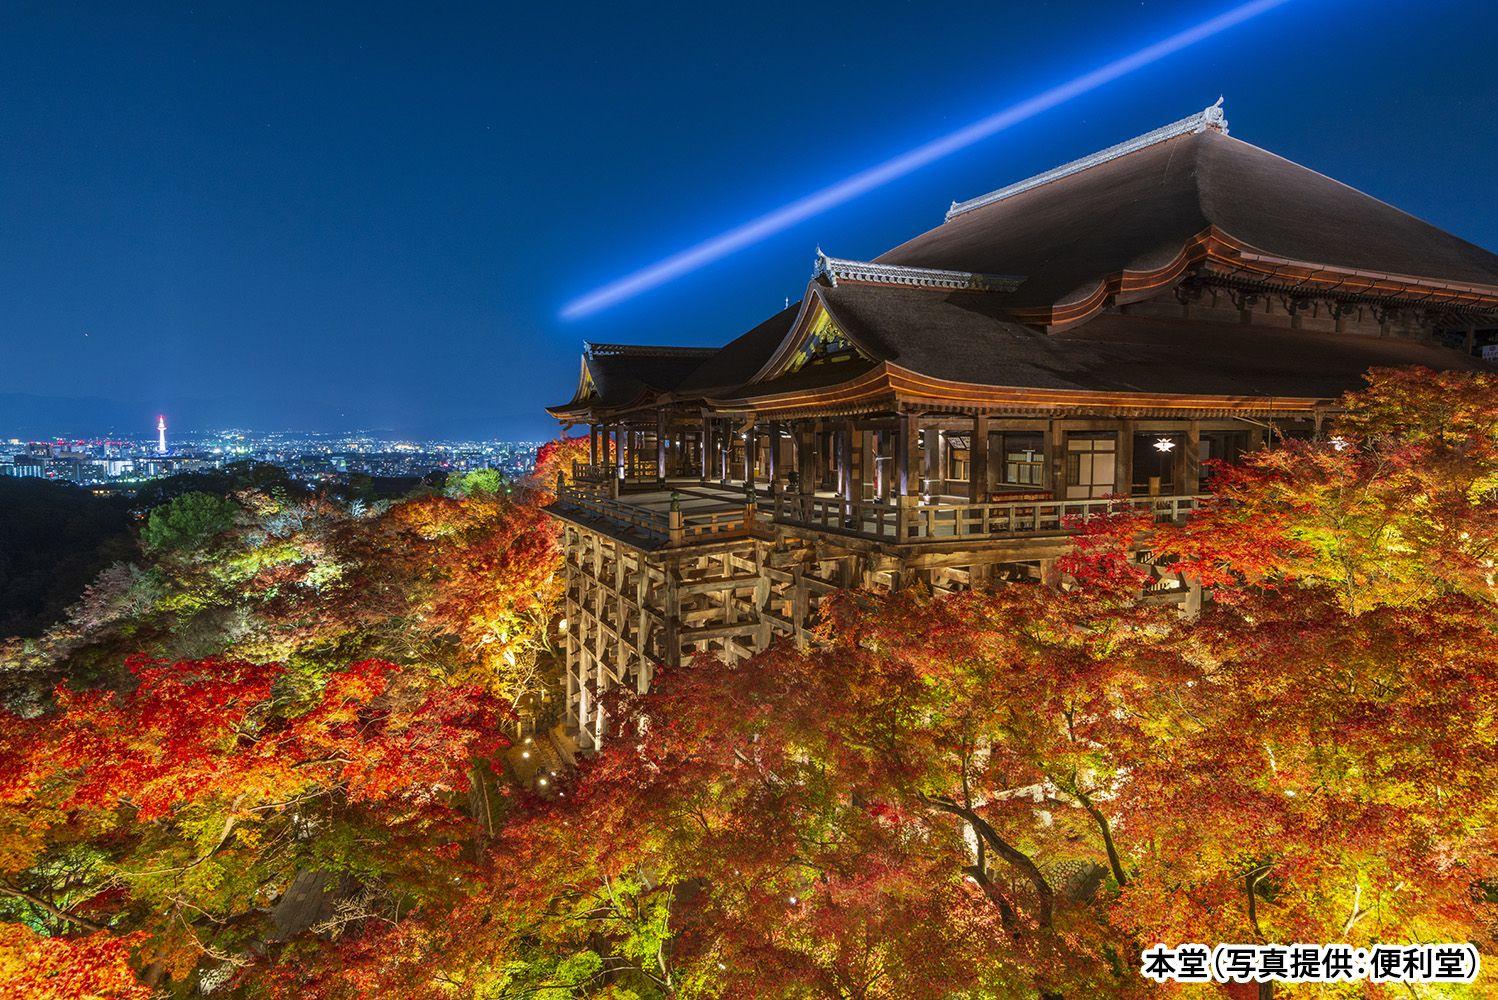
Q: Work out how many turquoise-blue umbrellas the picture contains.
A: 0